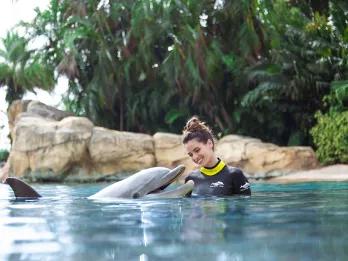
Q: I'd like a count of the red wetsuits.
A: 0